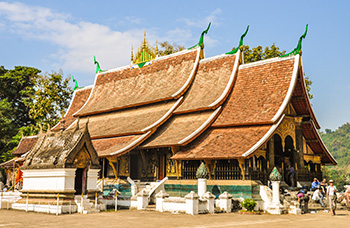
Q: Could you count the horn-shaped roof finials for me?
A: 5